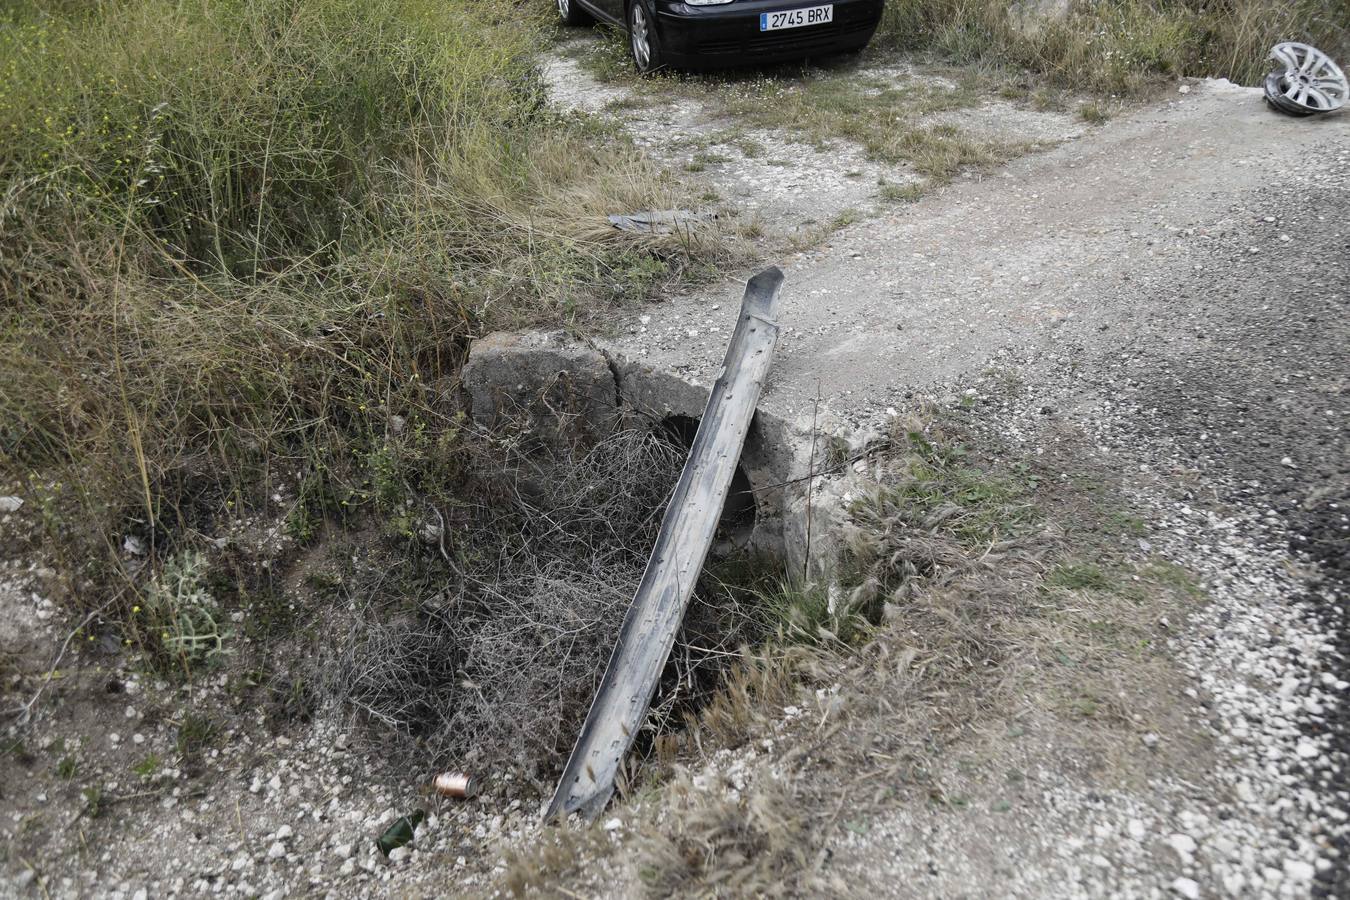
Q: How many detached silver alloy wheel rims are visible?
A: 1